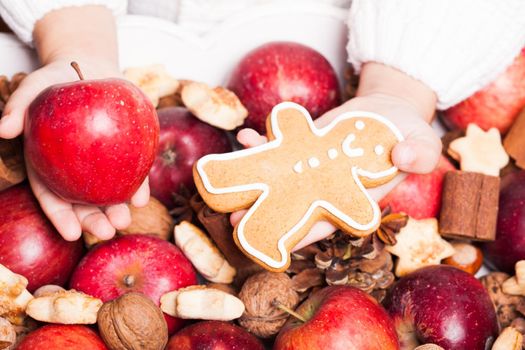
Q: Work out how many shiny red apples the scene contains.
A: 12